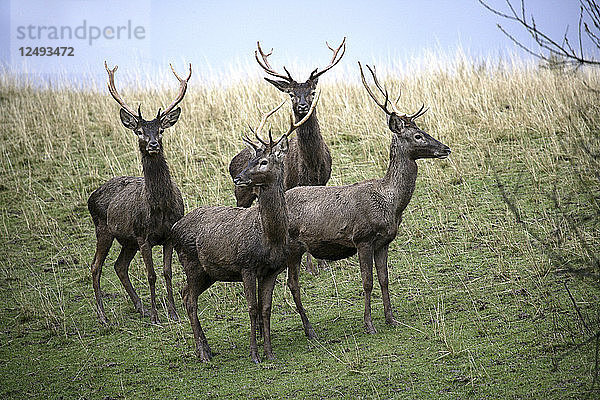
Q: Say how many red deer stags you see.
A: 4